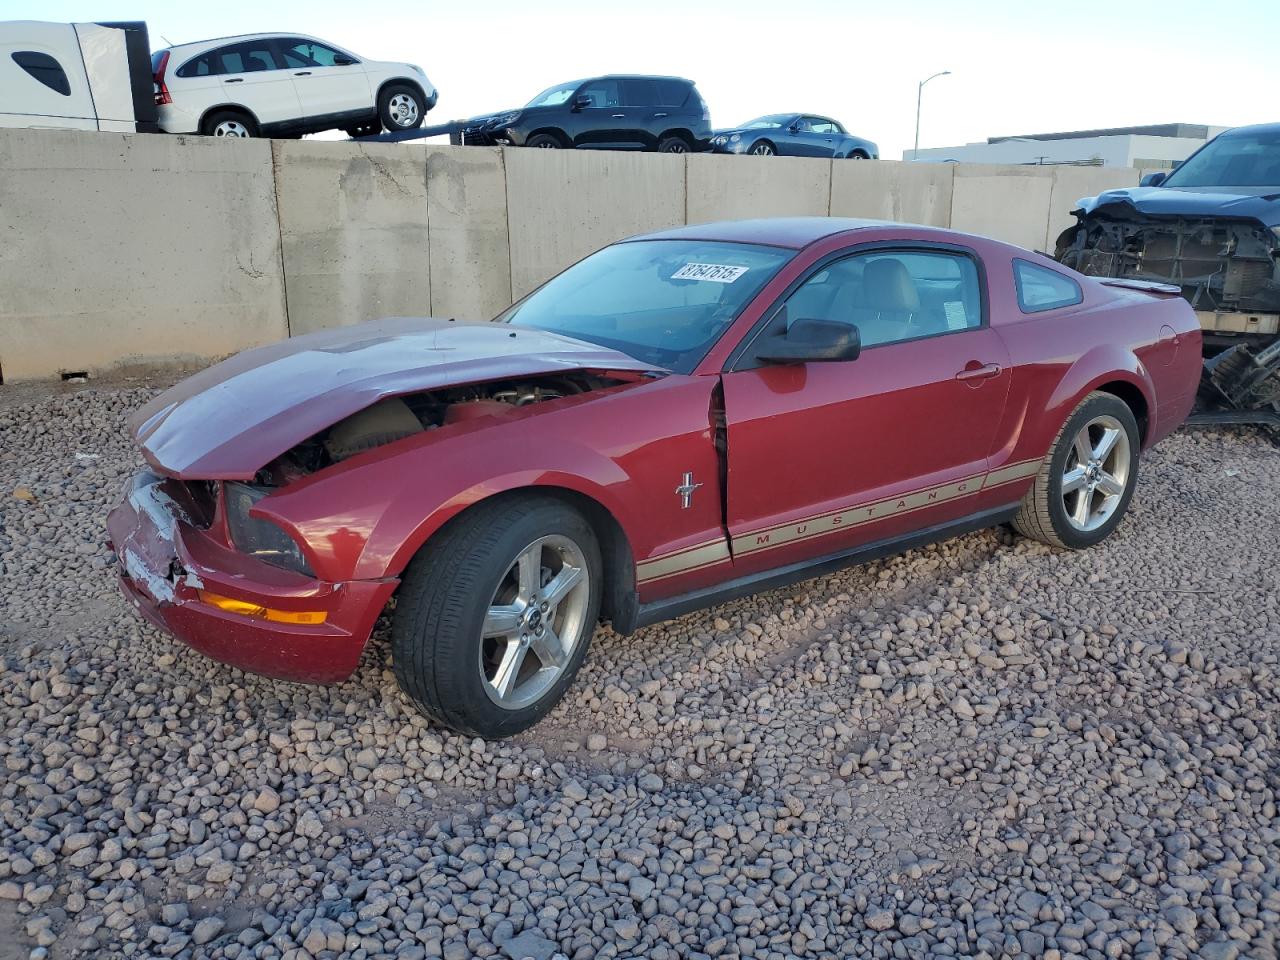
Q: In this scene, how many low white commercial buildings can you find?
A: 1